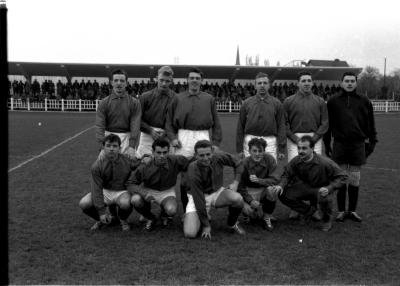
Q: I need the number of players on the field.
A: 11